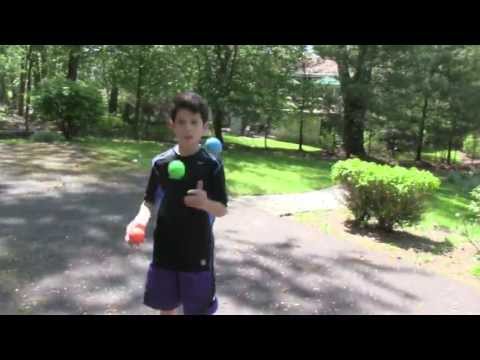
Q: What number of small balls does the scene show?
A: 3